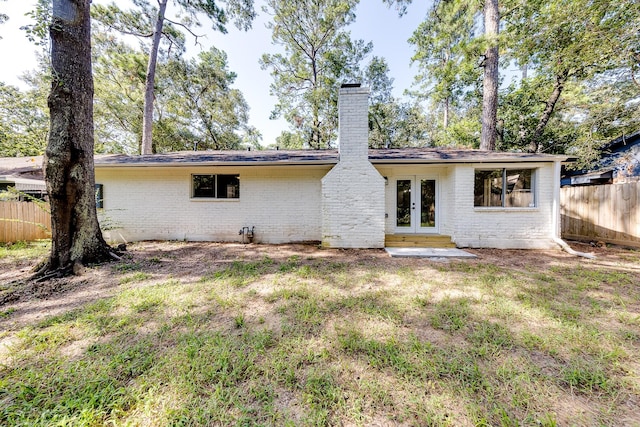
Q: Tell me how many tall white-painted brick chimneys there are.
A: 1